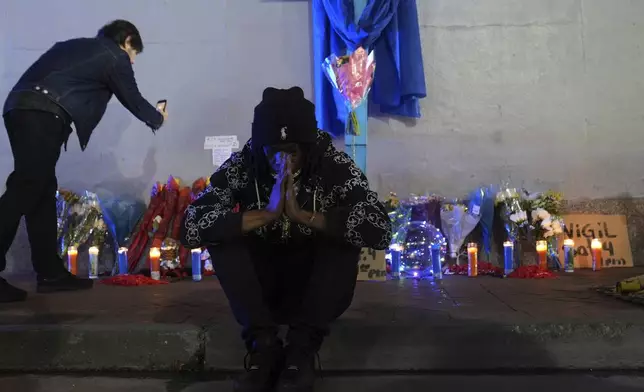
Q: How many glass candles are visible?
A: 12